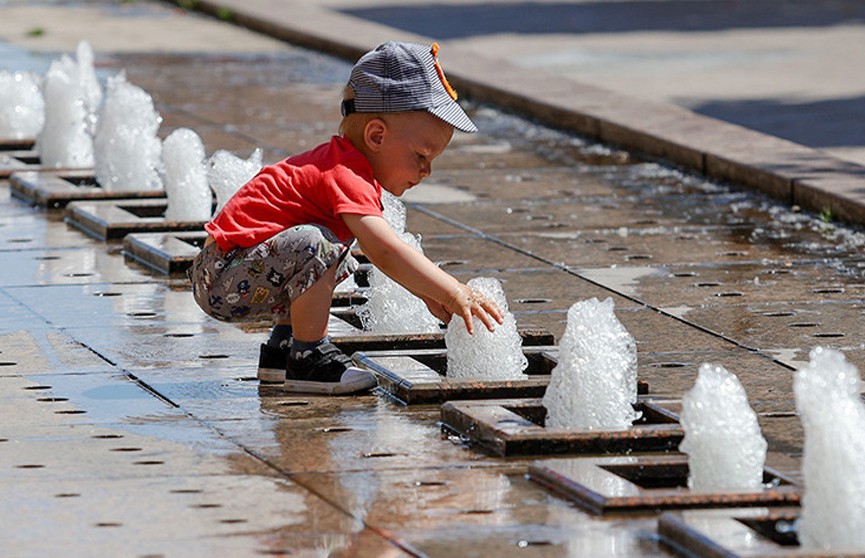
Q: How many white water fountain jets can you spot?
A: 10